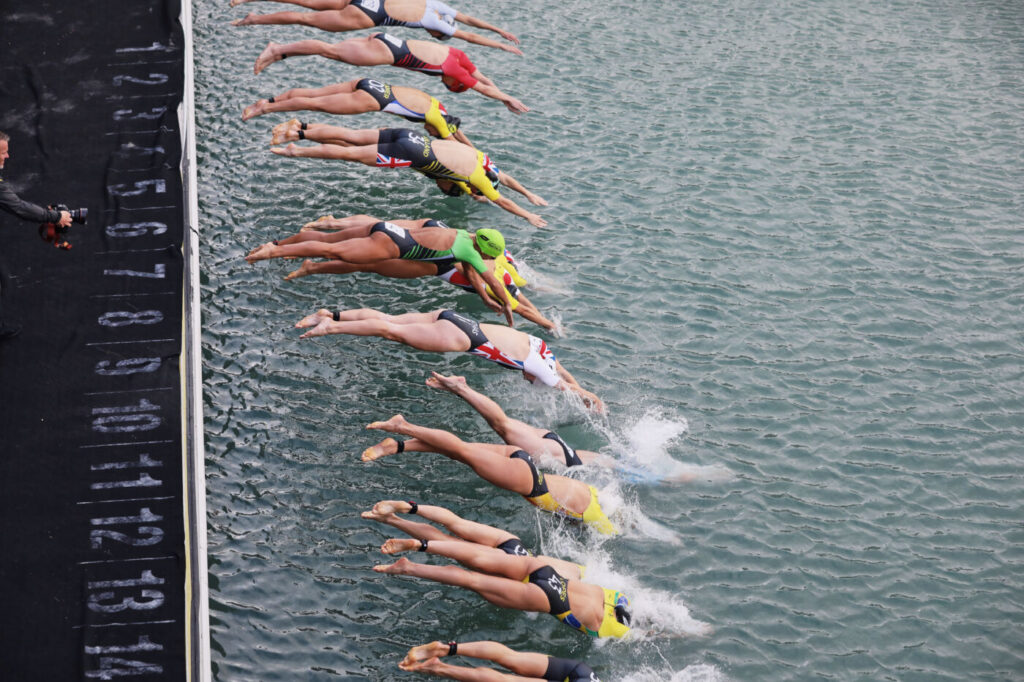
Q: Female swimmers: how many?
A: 14